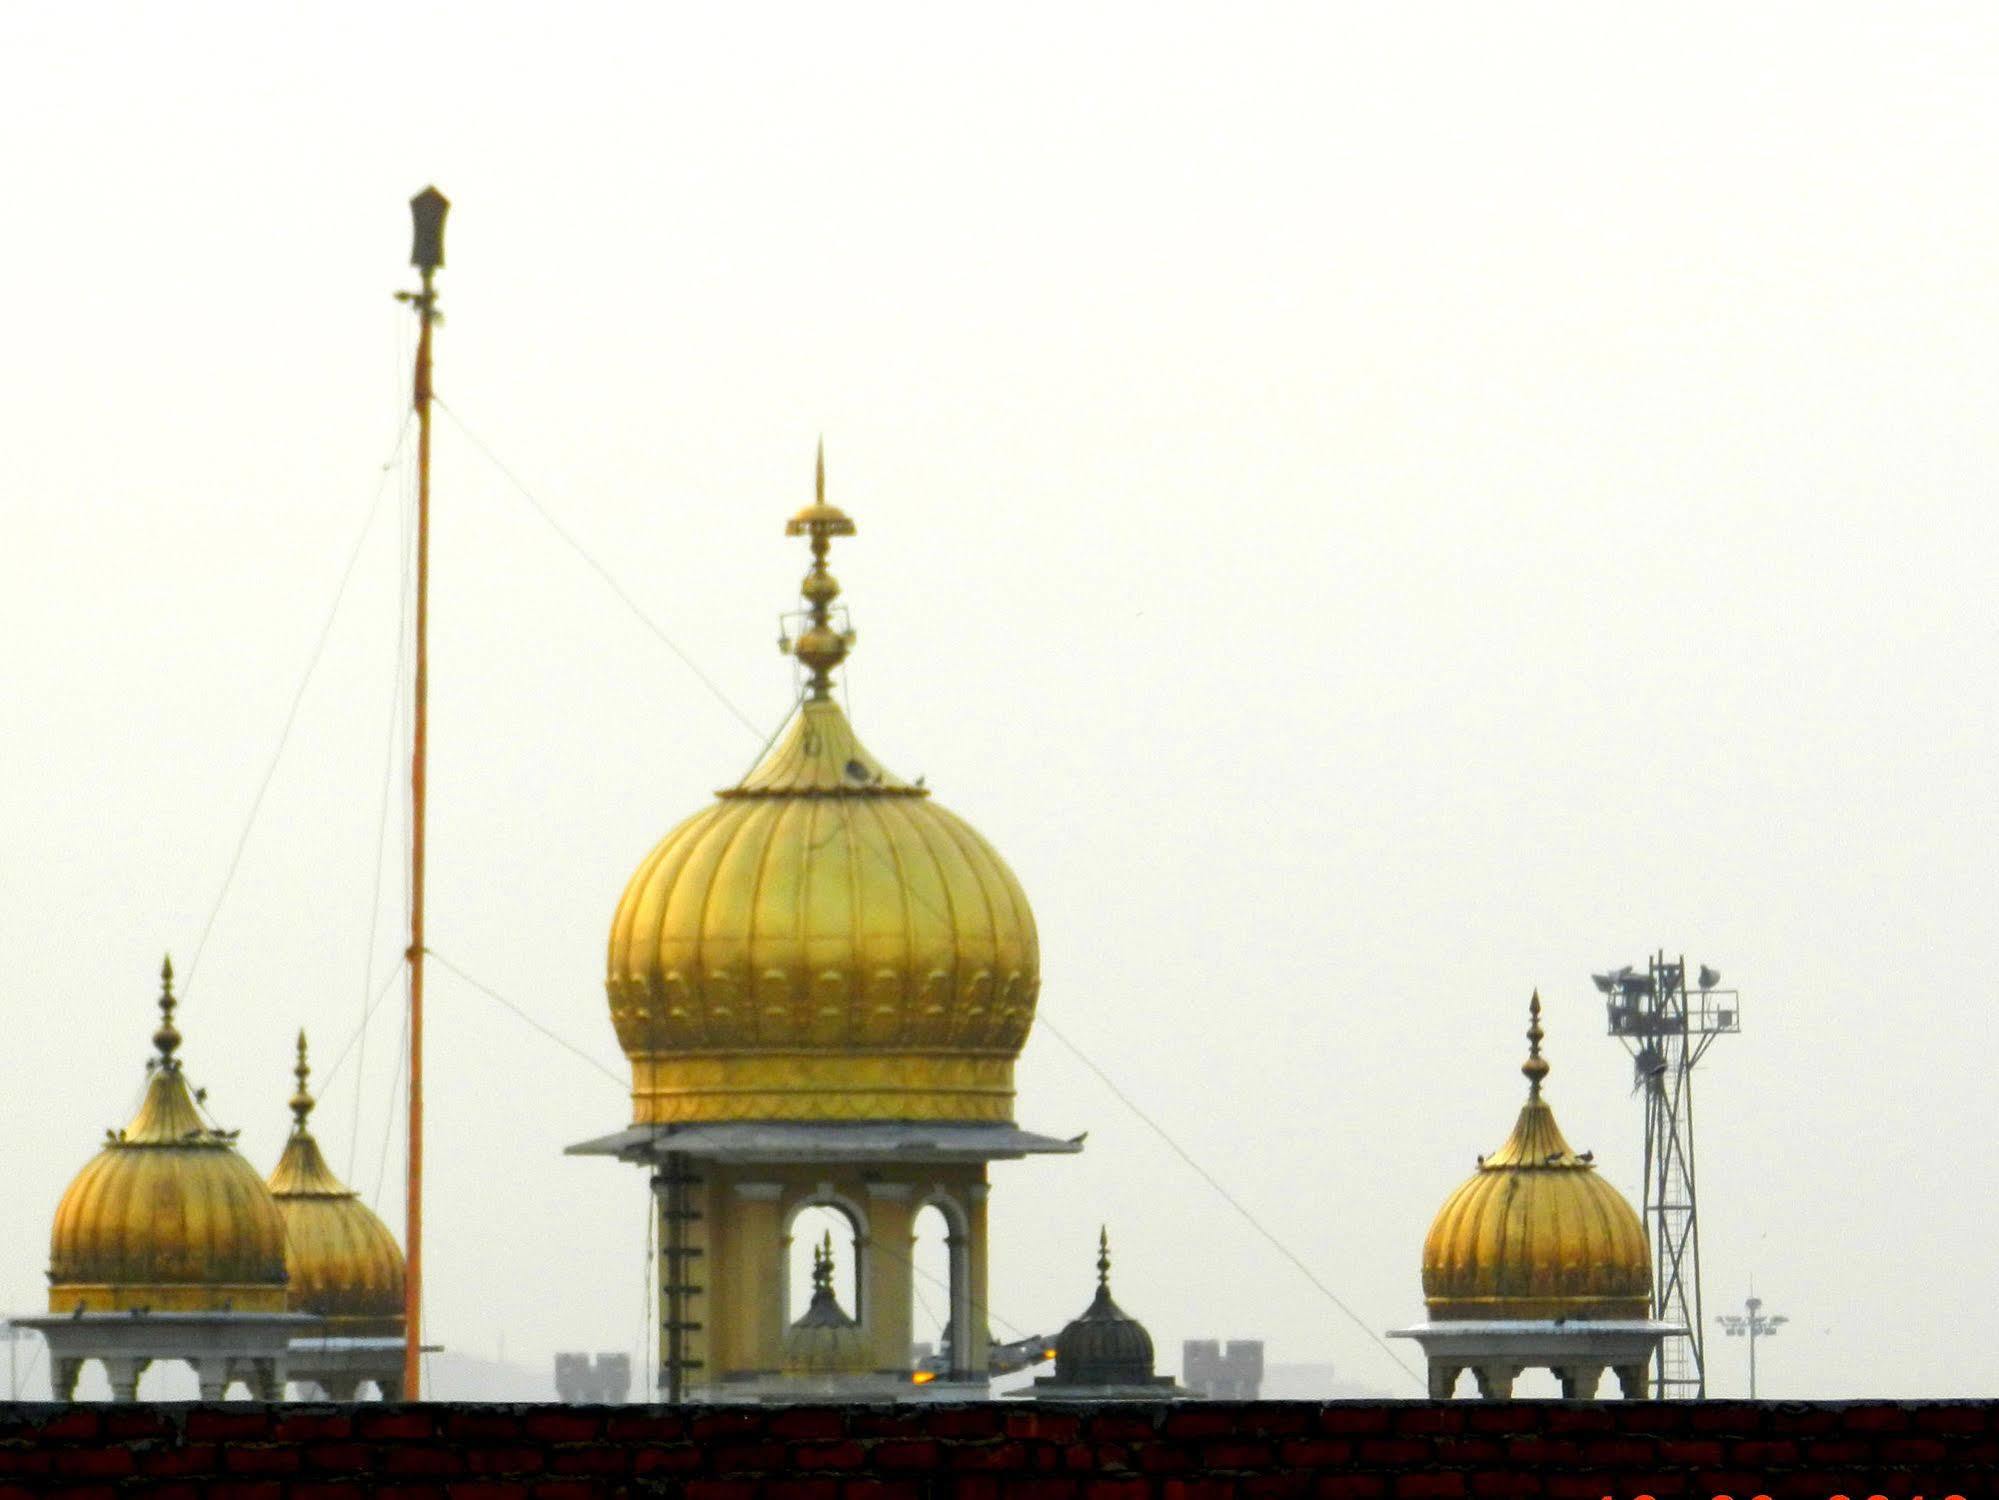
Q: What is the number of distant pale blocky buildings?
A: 2